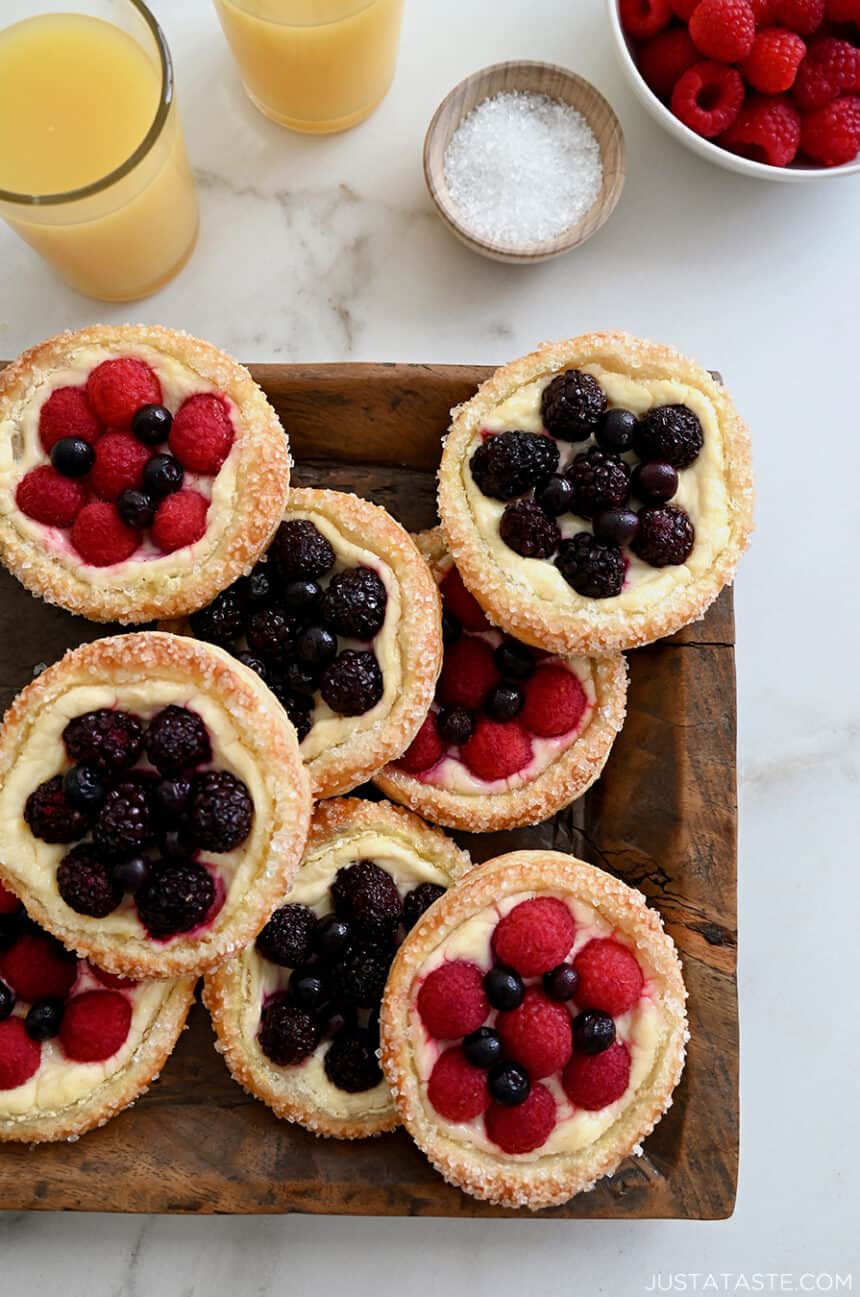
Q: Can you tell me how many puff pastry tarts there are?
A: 8